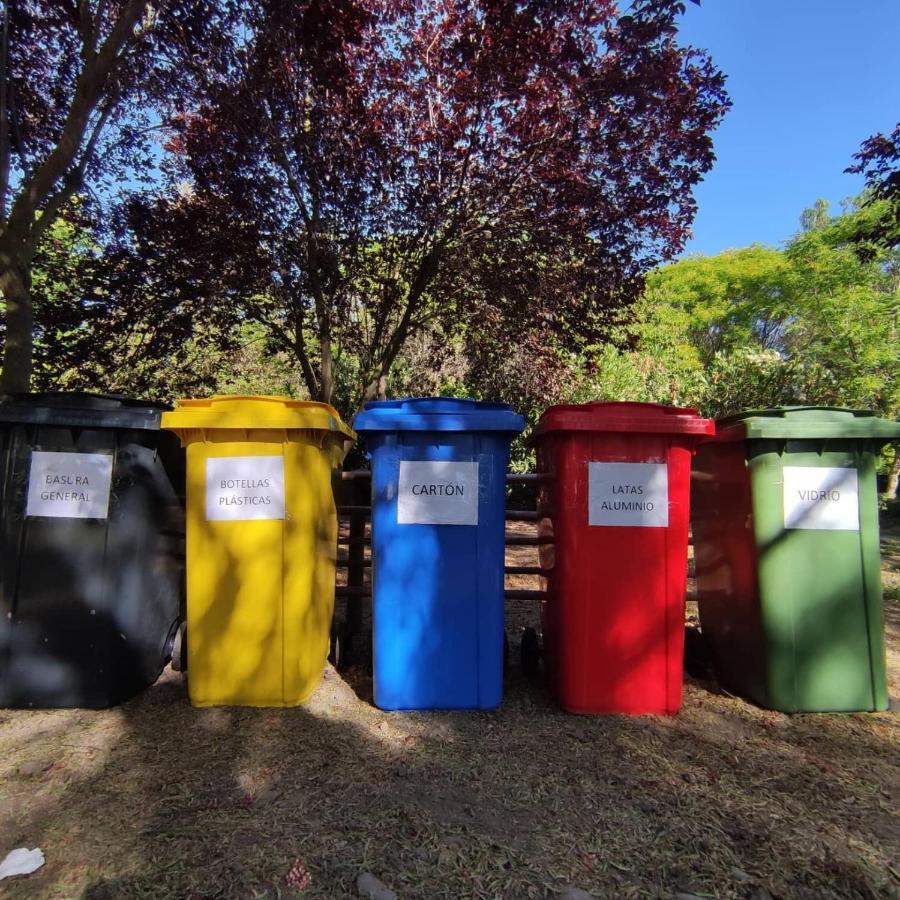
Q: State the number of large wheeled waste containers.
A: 5